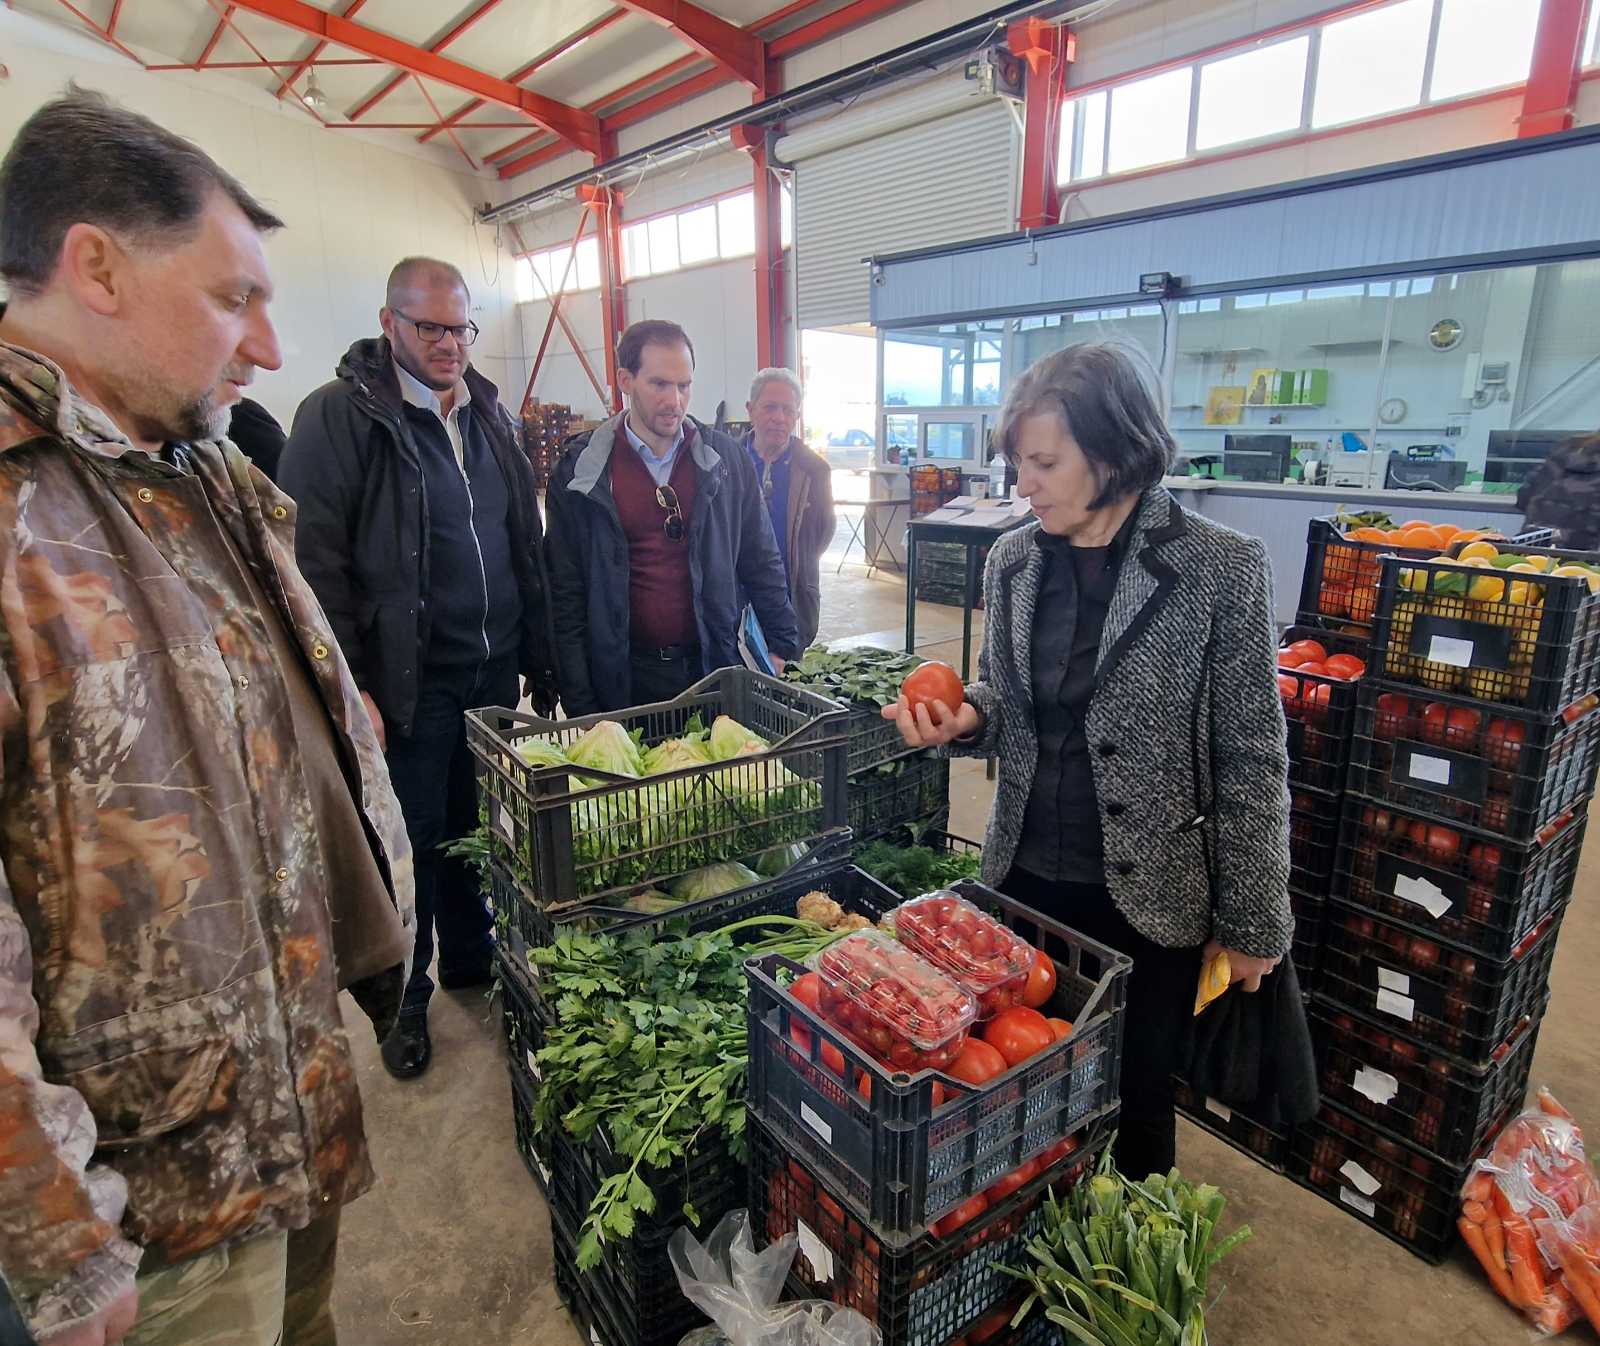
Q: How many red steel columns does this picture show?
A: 4